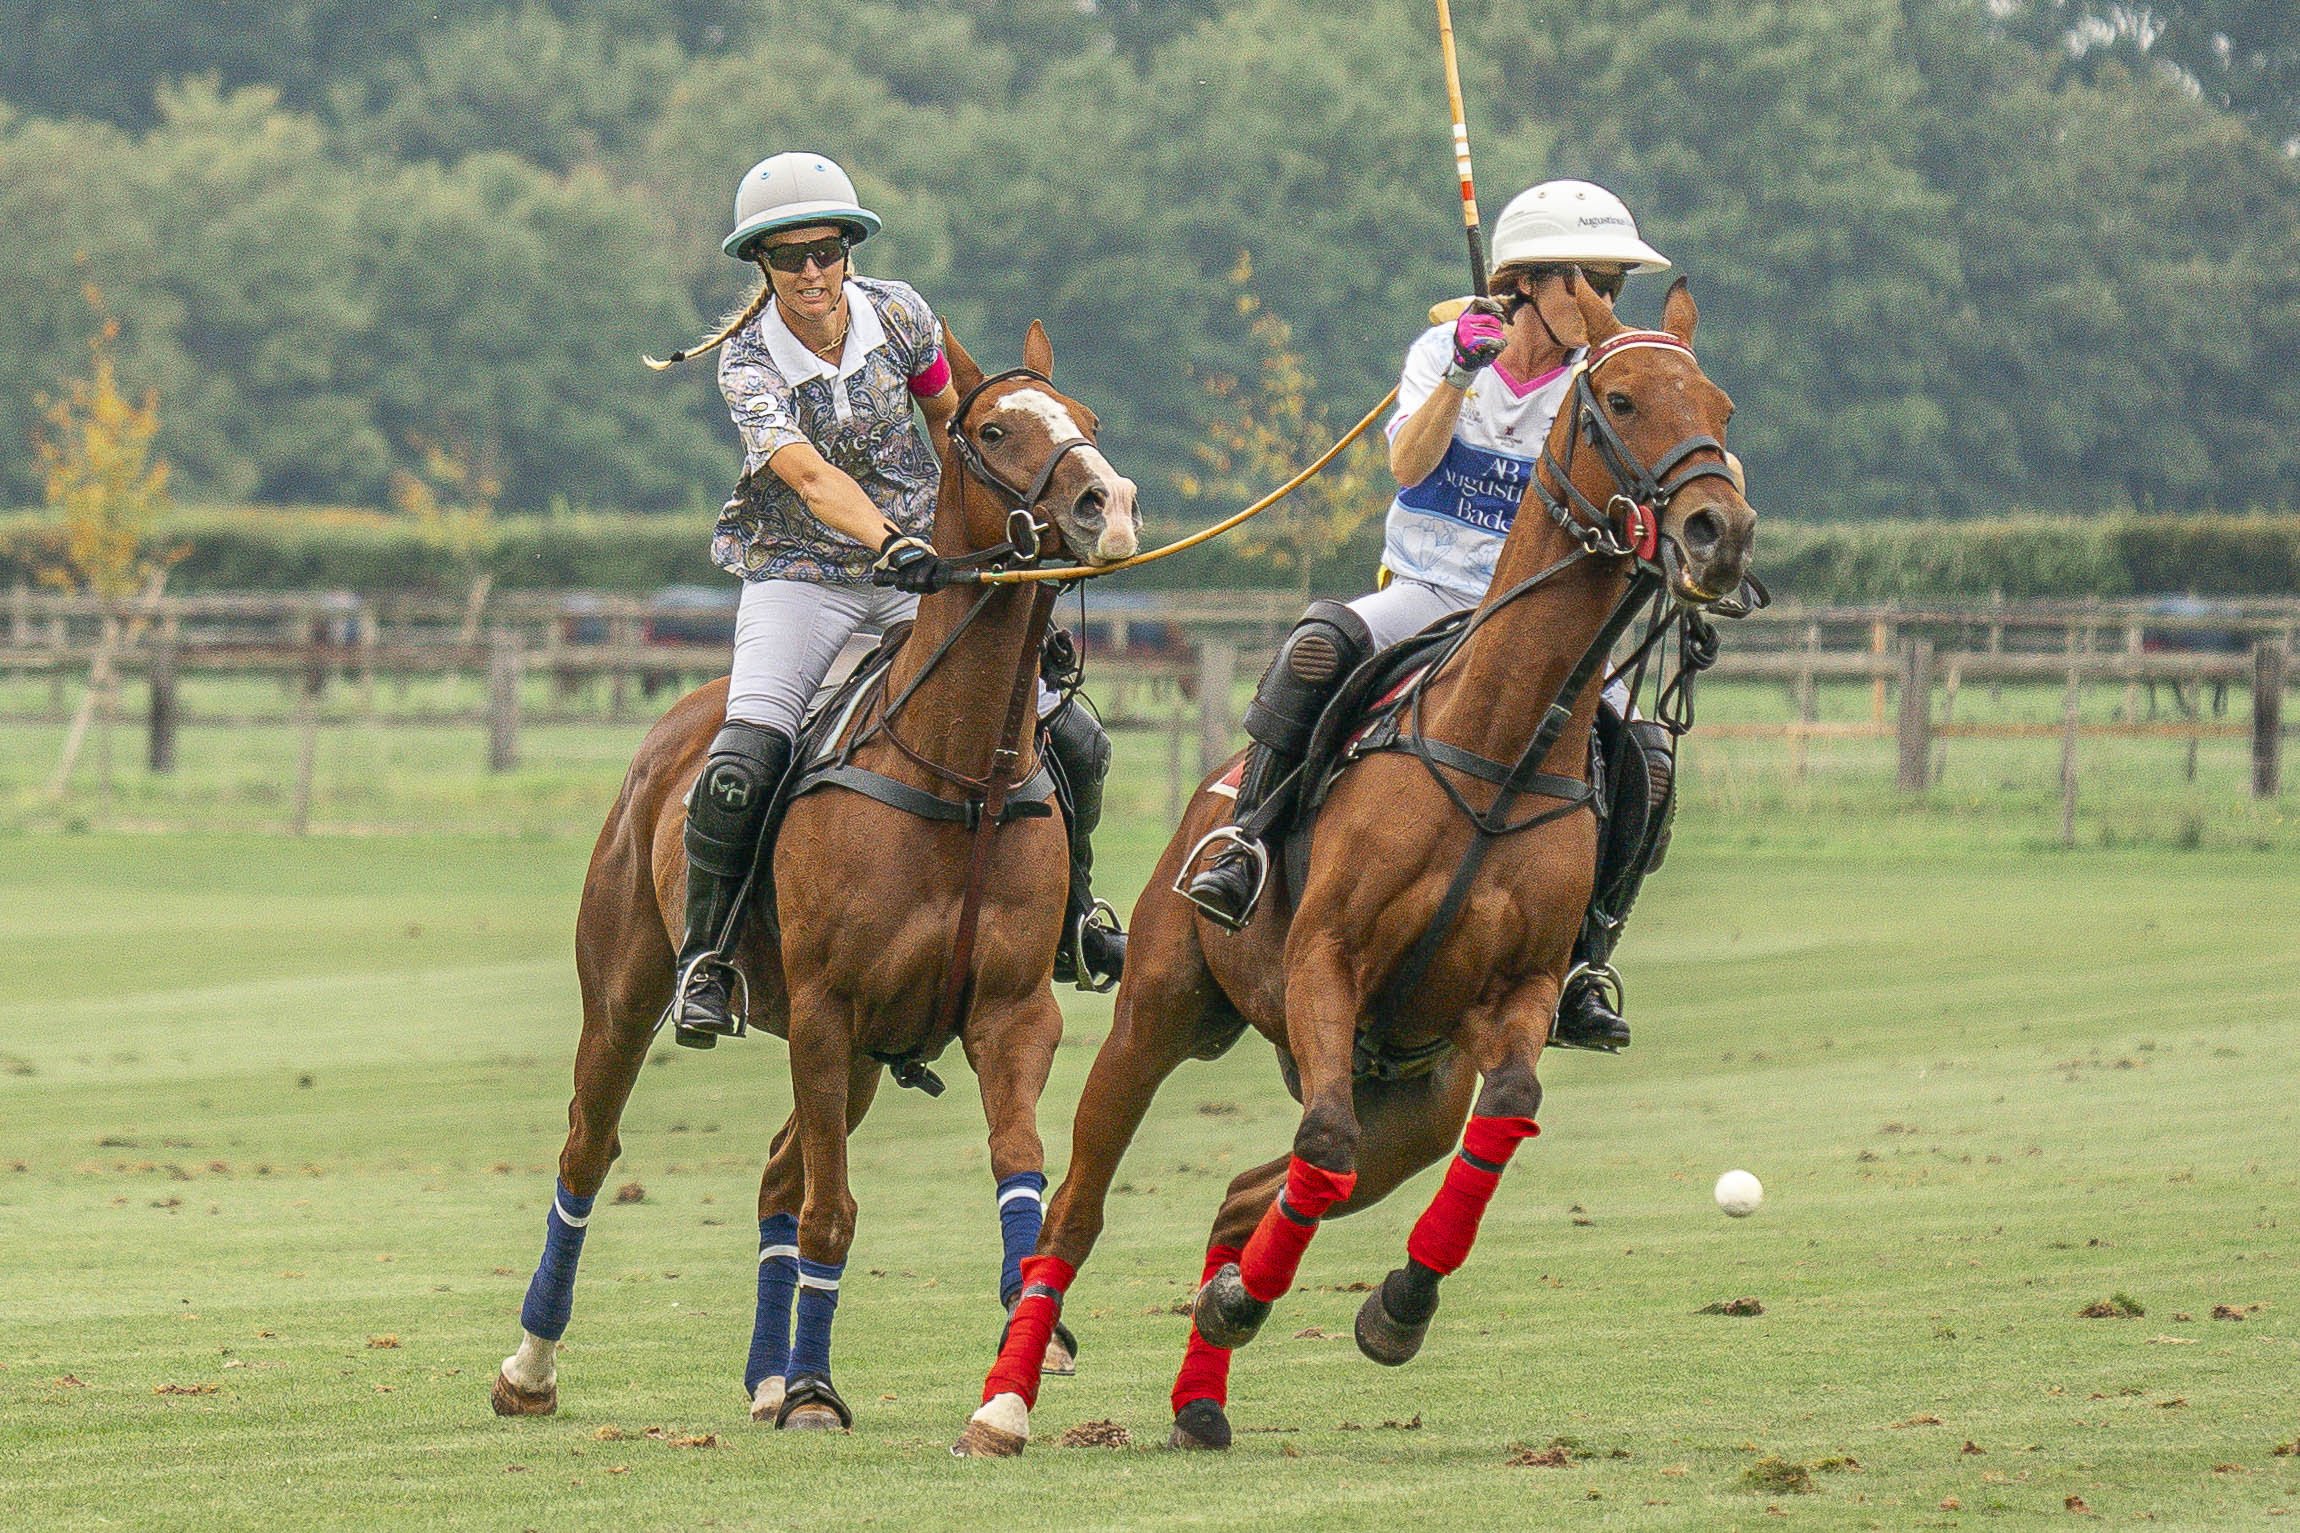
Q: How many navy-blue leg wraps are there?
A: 4